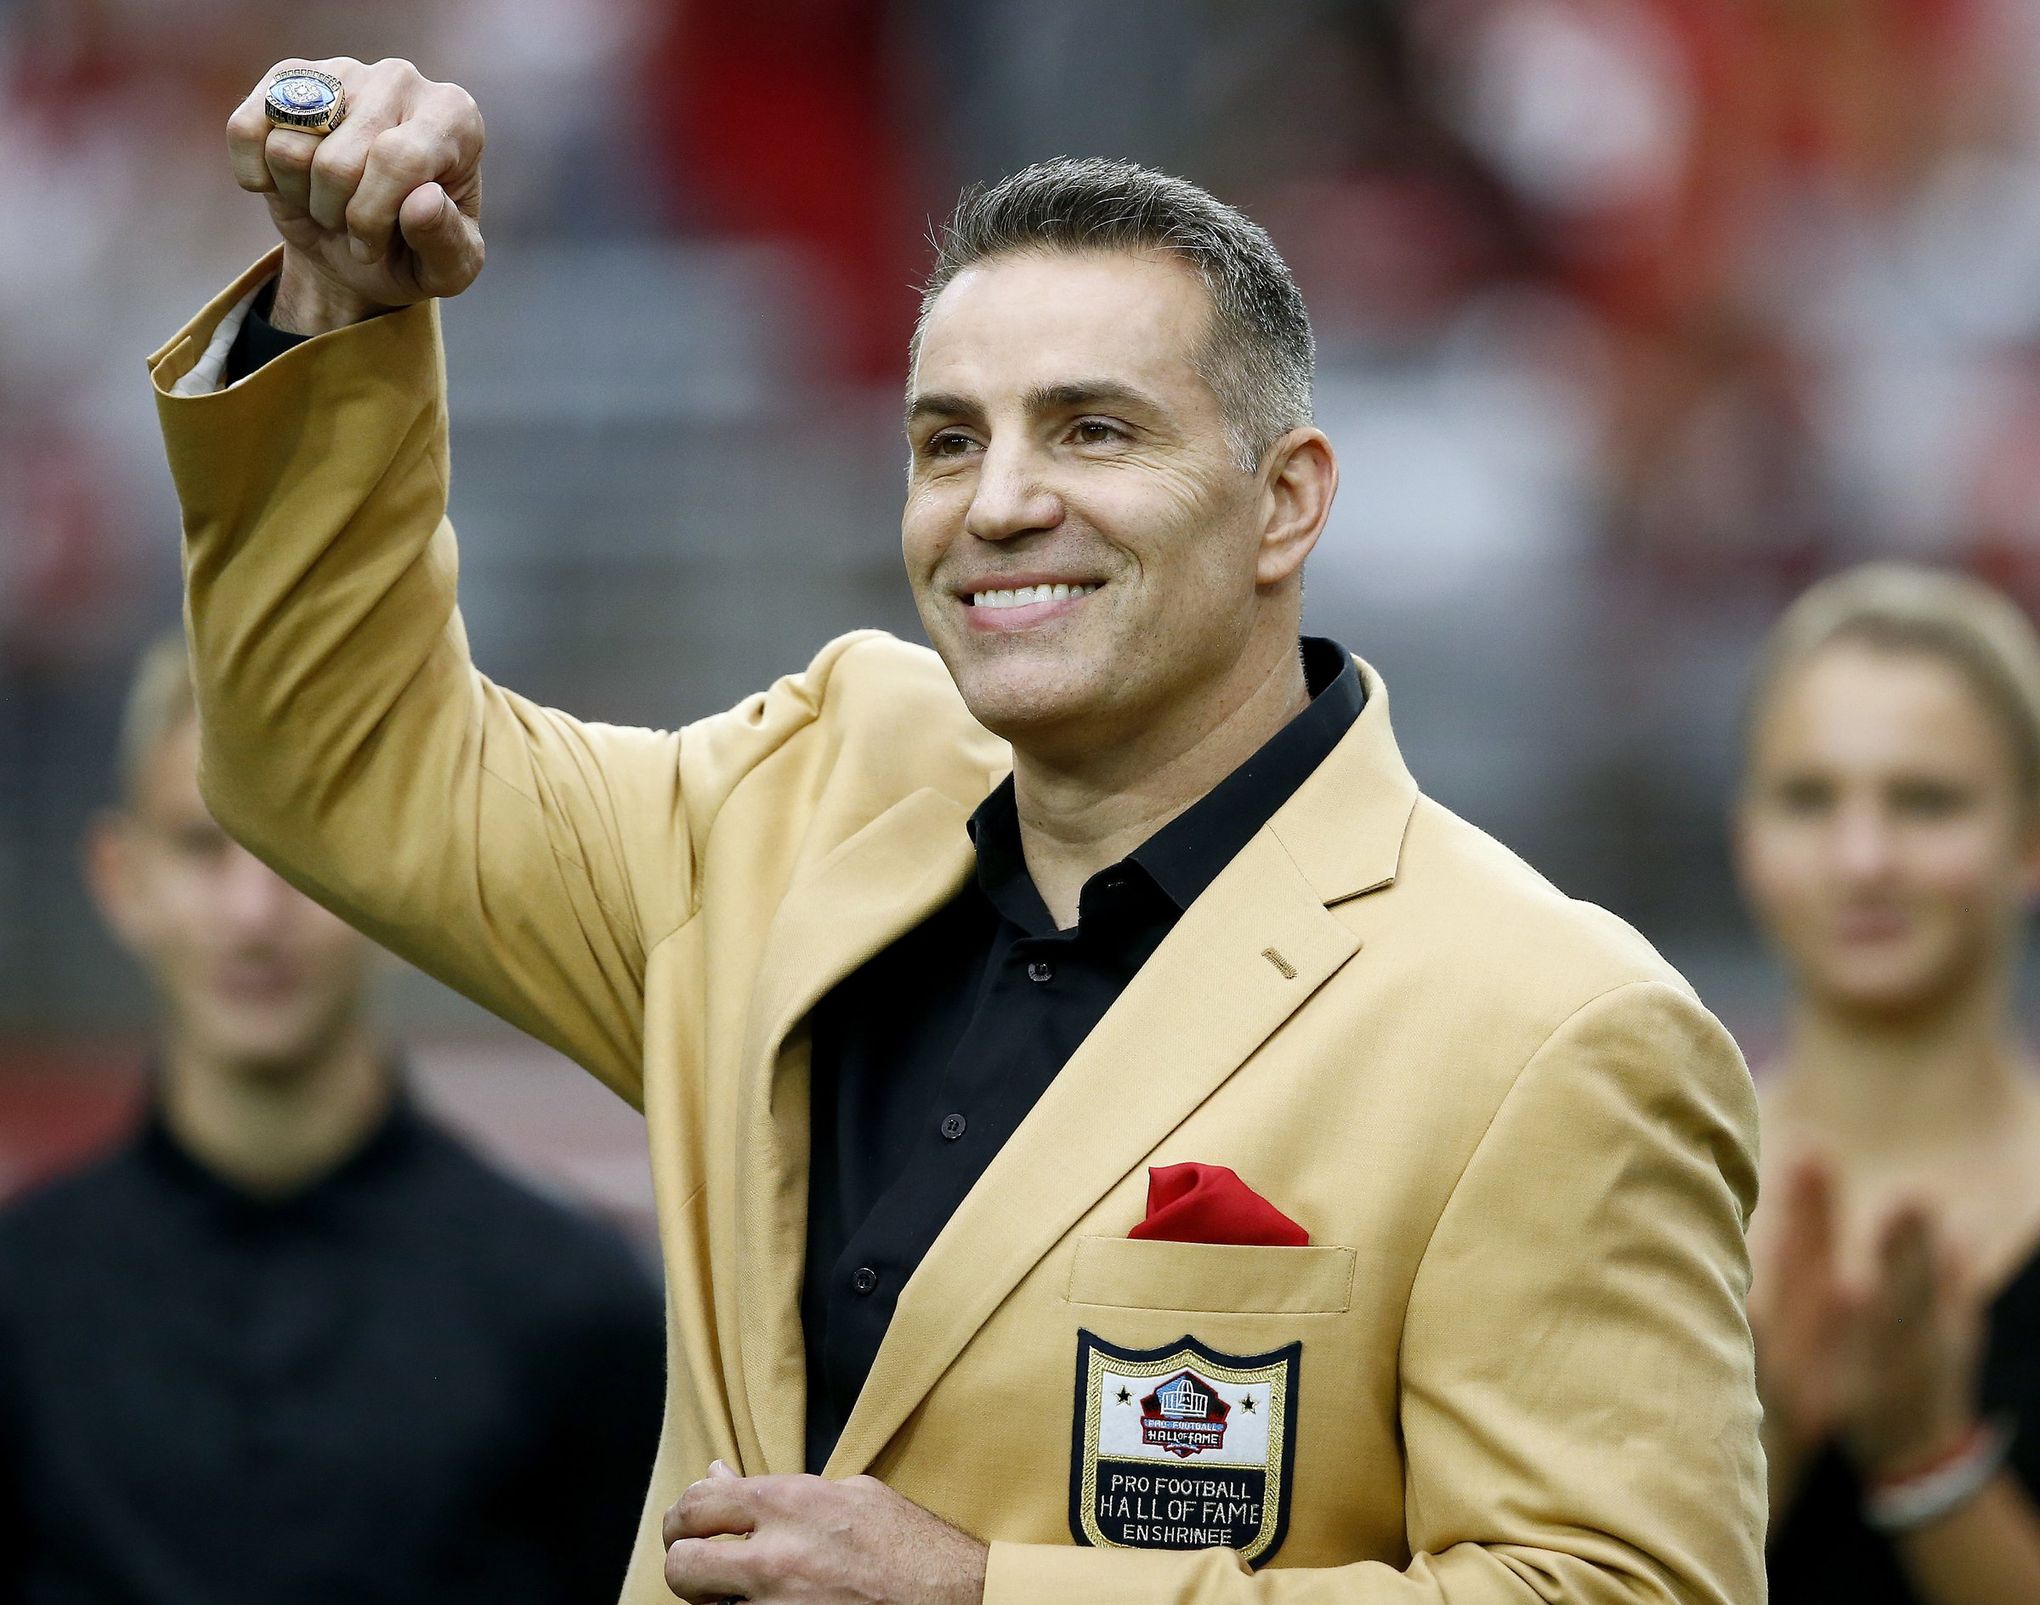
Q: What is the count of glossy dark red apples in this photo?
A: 0